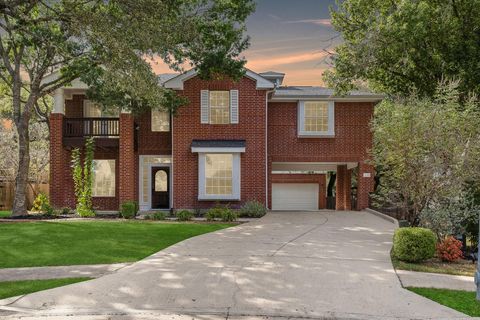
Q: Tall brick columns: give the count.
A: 2